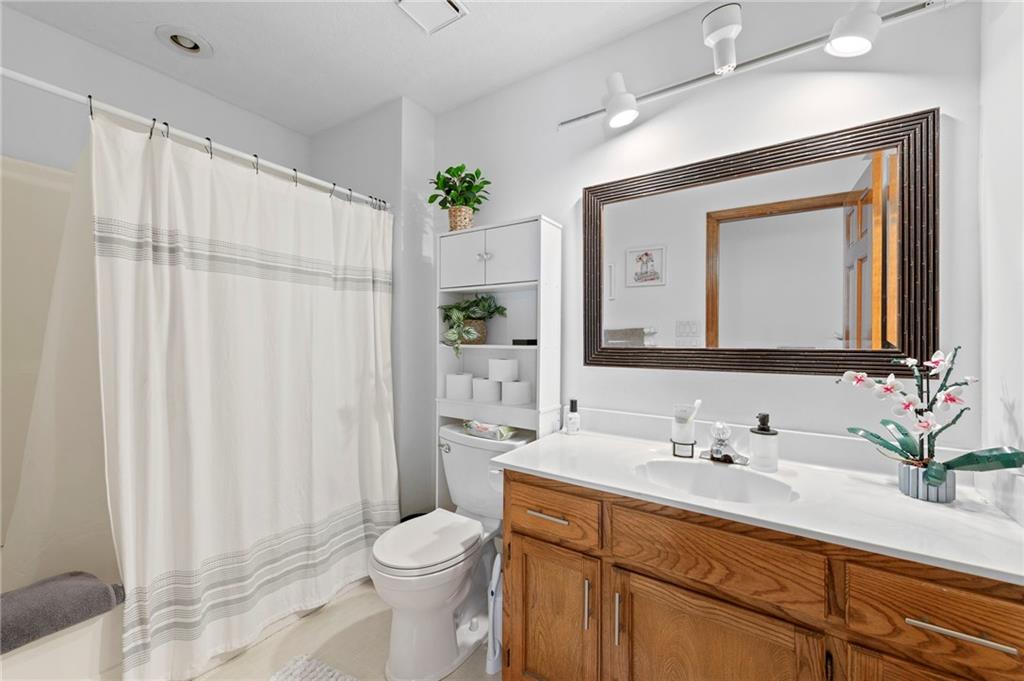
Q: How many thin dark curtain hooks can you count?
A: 12